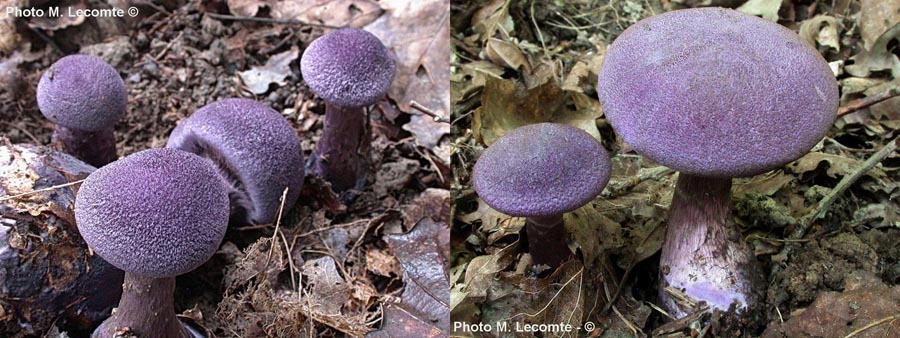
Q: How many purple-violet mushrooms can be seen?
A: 6